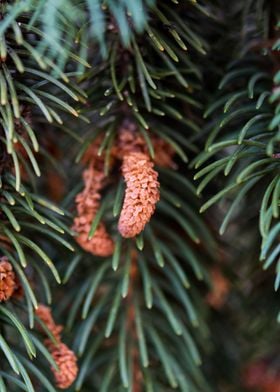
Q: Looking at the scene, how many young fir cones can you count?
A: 4